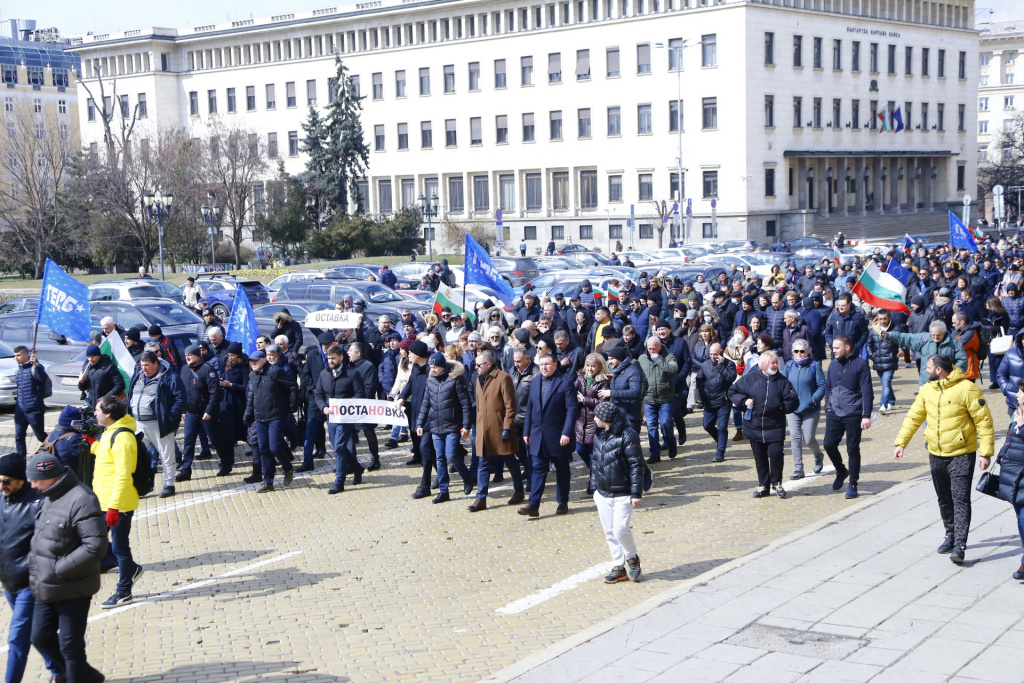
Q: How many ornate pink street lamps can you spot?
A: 0